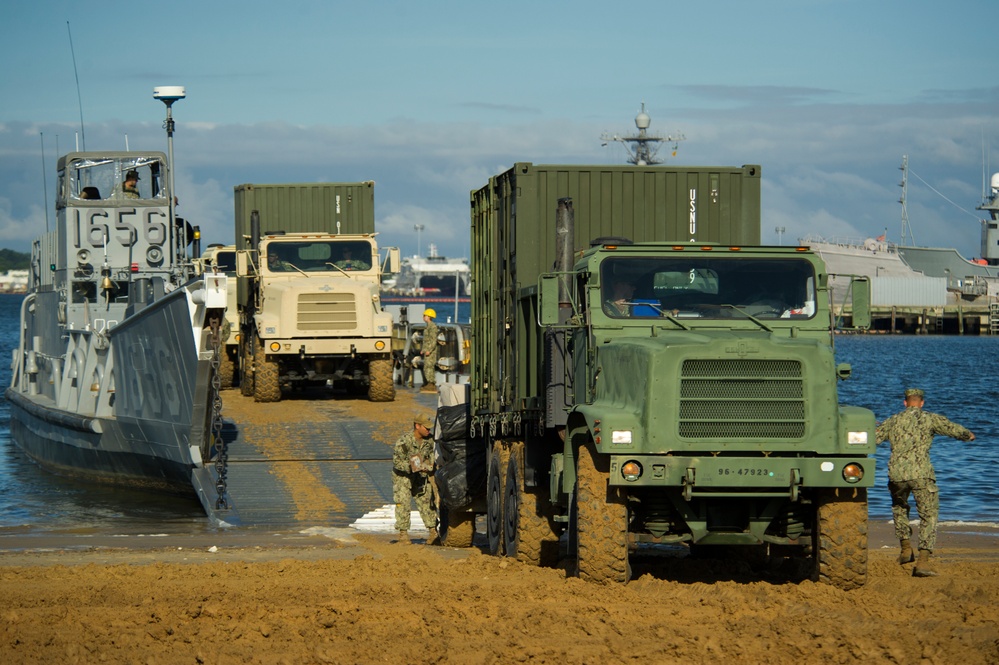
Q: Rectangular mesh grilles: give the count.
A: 2